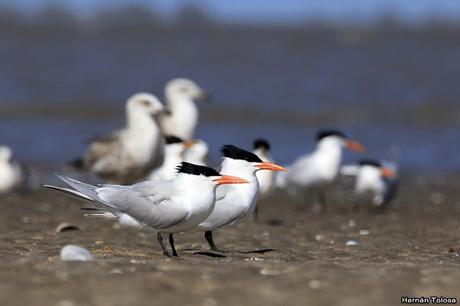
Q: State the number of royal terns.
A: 6